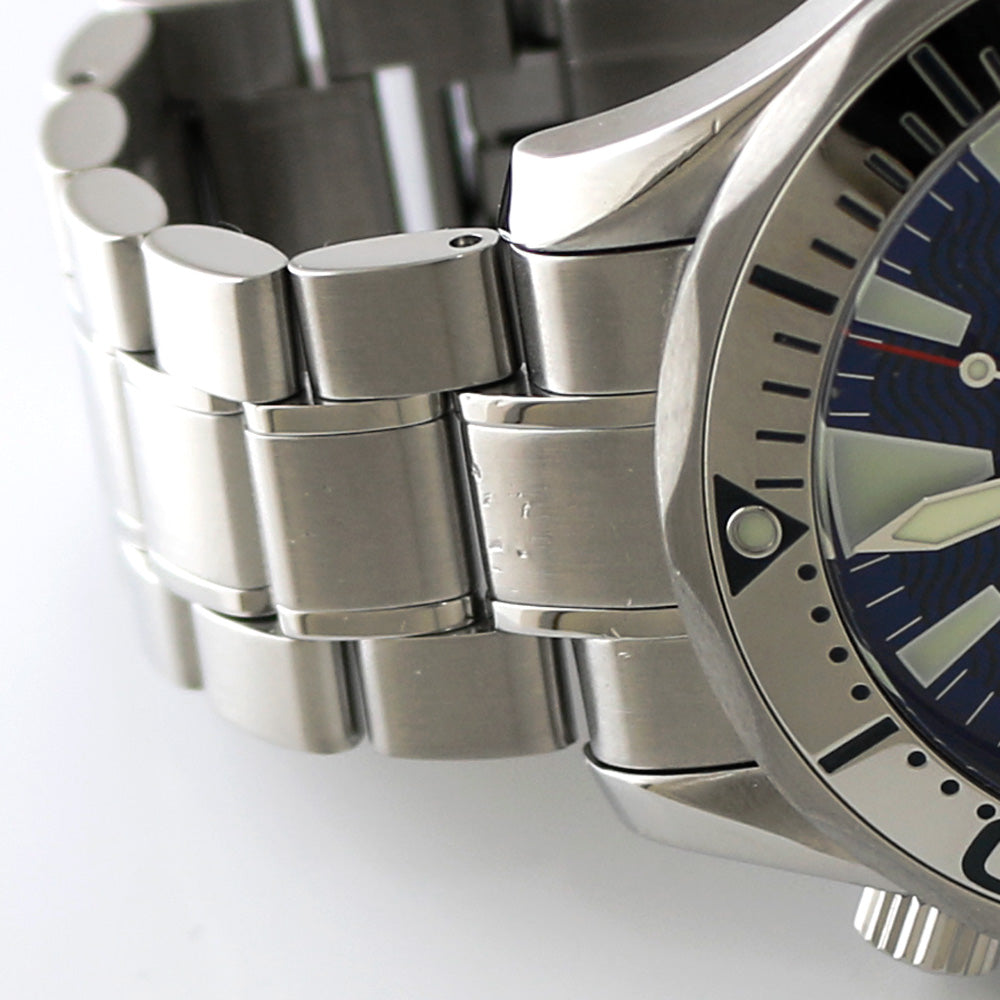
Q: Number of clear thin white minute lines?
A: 12